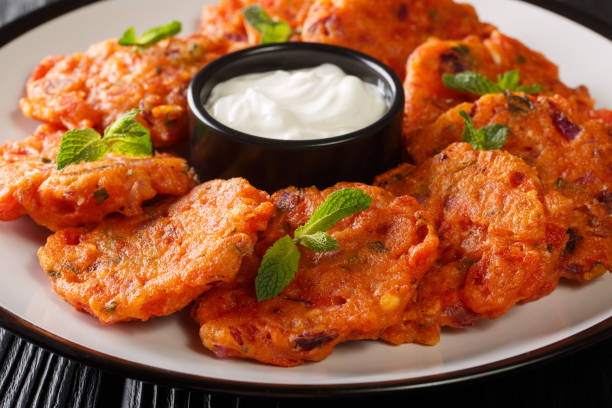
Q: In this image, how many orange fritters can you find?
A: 9